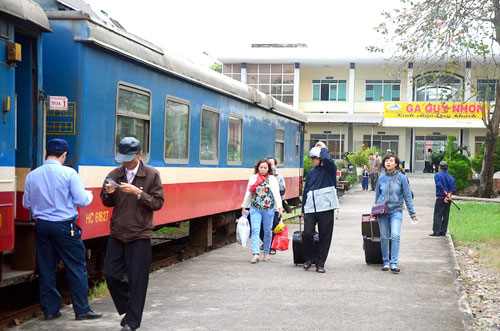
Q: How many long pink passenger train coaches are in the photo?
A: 0